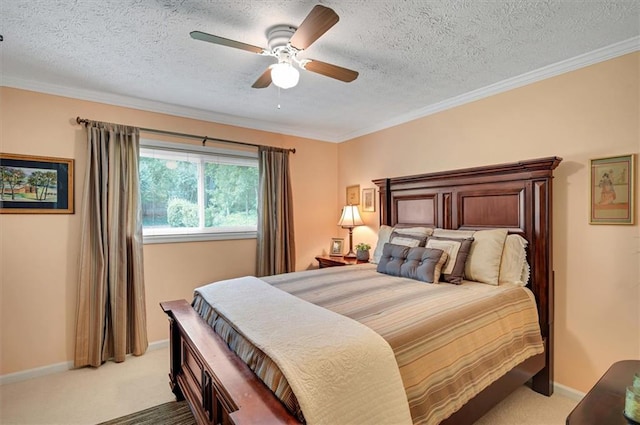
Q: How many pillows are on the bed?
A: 7